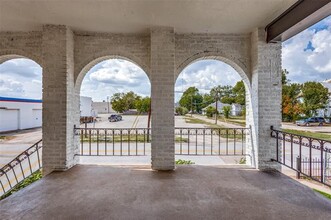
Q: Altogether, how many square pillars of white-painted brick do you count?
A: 3